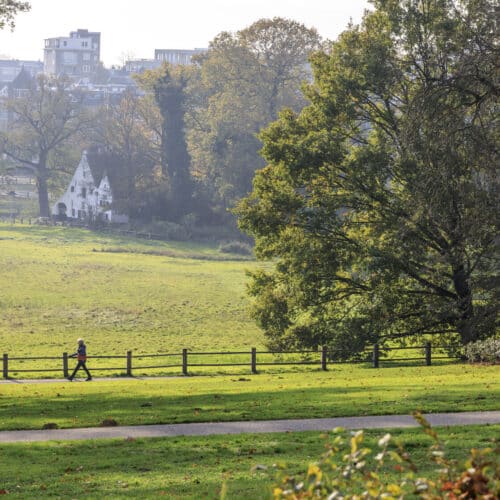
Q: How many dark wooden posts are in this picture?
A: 8